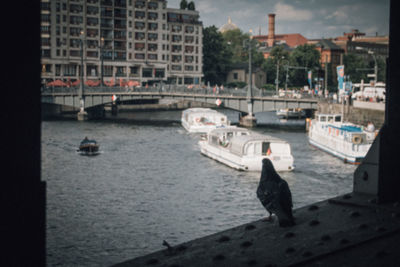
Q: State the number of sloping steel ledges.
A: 1